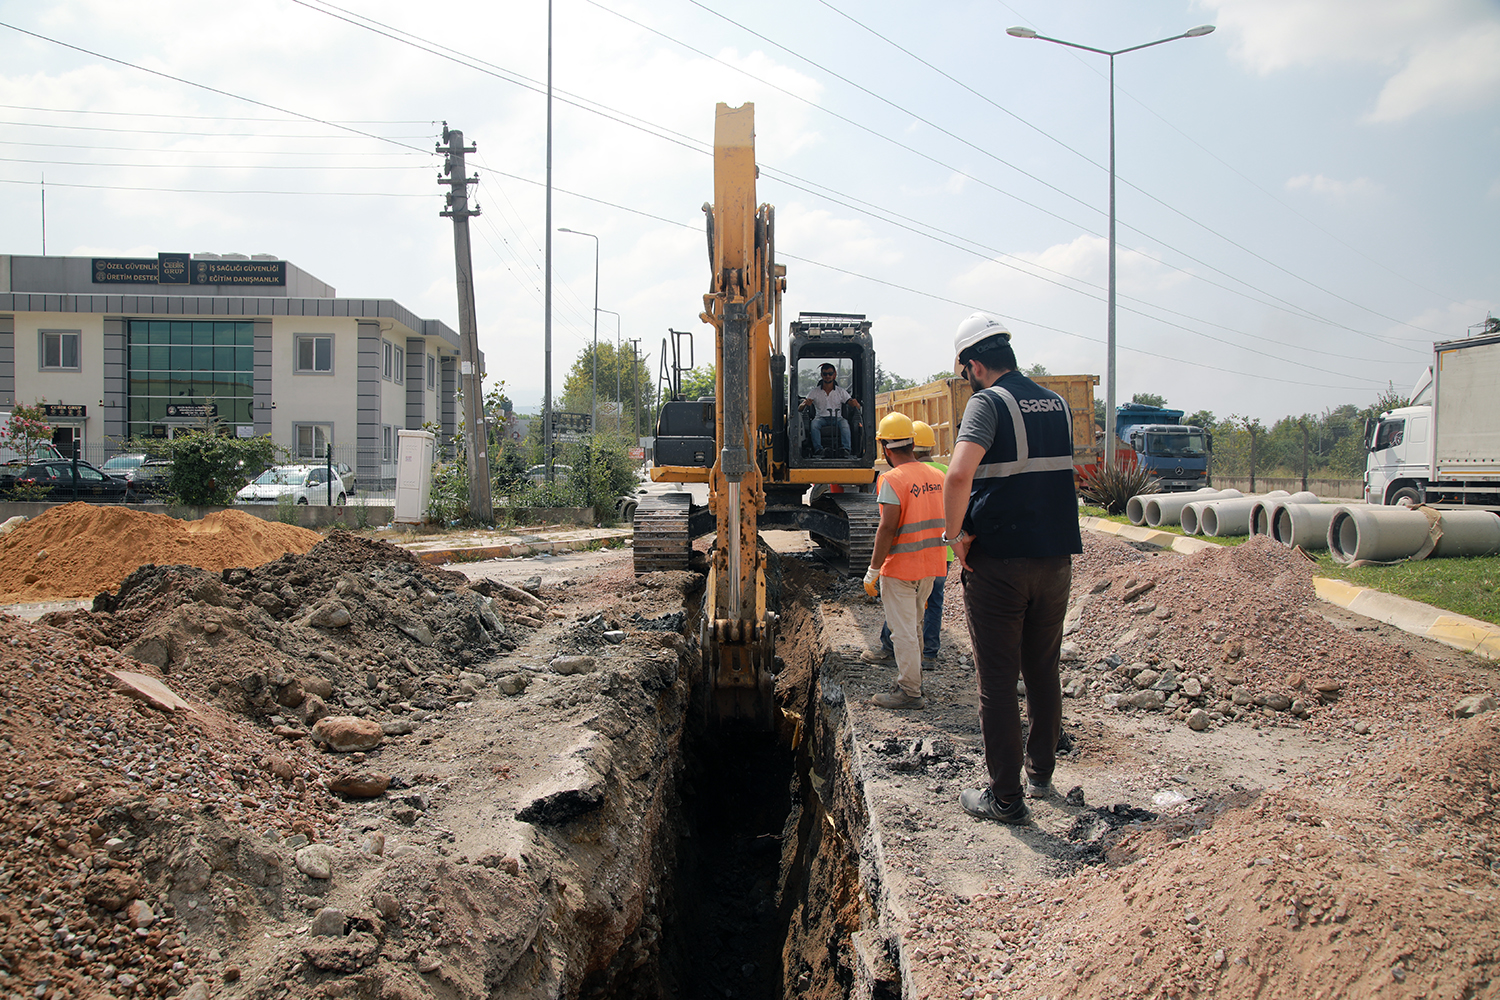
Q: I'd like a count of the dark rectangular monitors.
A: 0